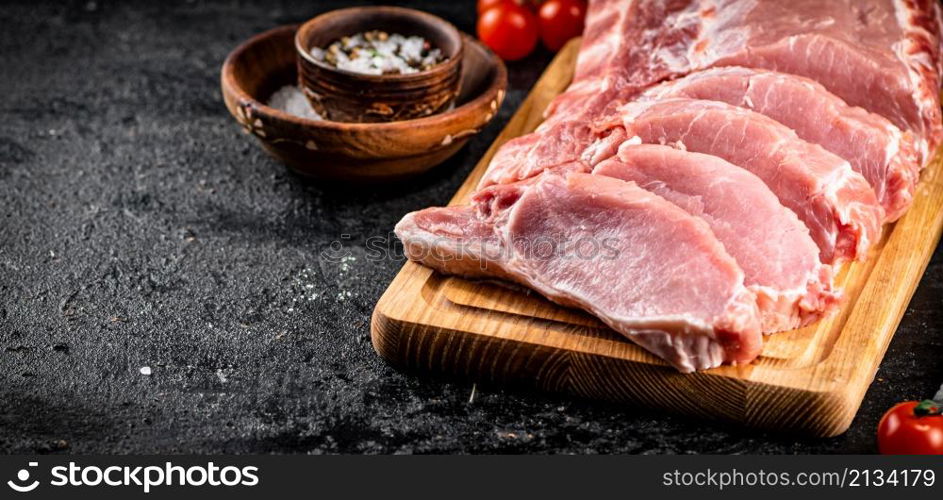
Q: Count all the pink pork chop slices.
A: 4